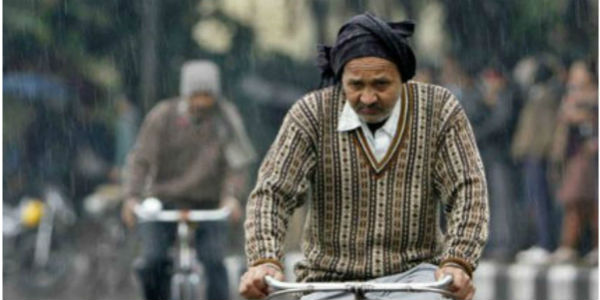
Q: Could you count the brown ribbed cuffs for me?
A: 2